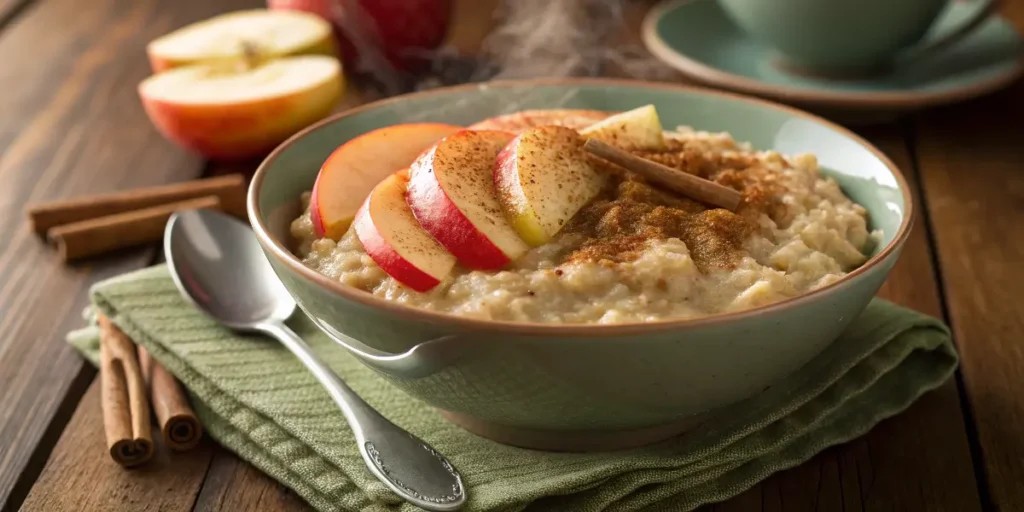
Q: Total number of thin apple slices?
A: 6